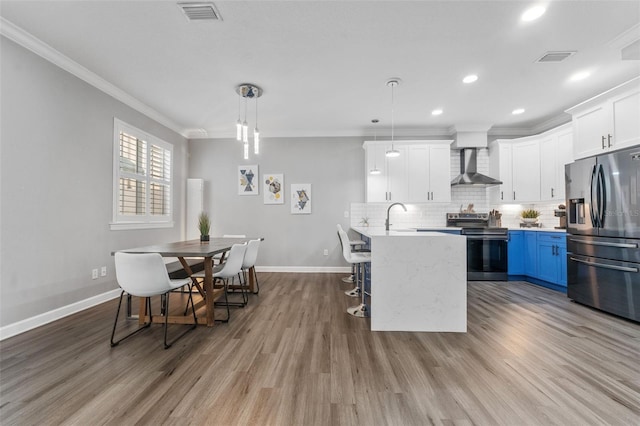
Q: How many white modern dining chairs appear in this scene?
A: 4